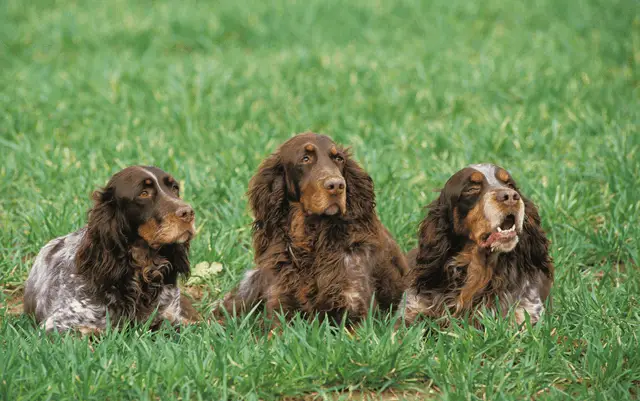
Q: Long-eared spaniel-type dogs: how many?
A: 3